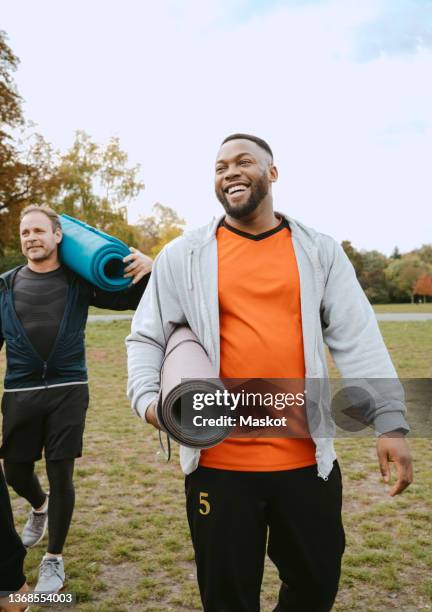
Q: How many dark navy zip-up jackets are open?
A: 1